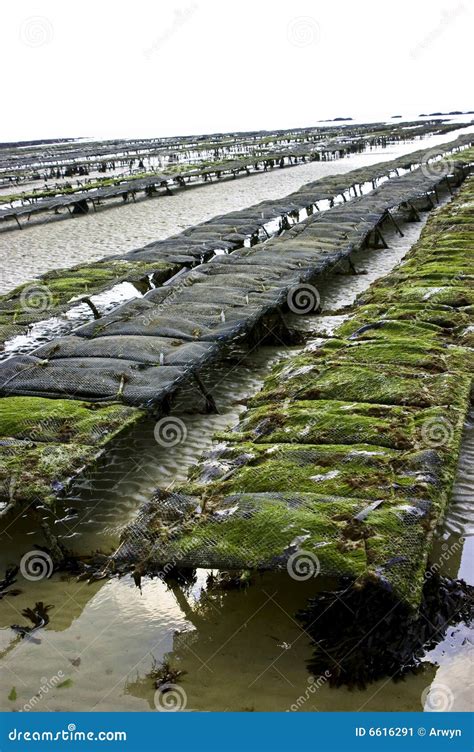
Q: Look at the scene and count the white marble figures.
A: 0